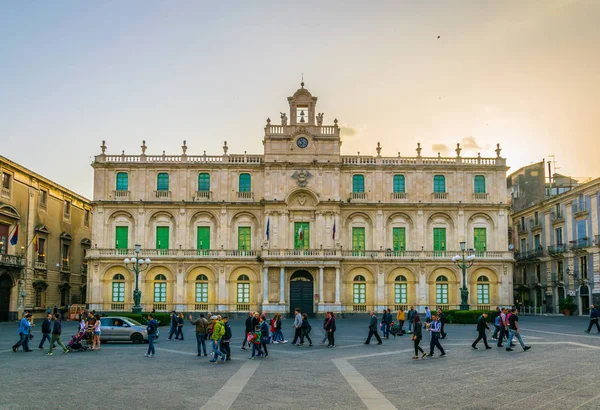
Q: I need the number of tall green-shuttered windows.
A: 9